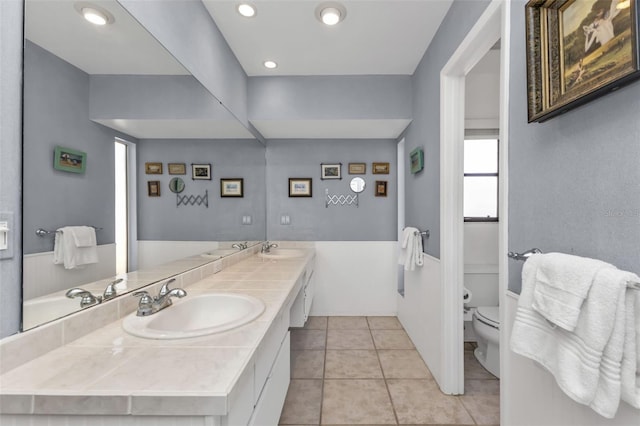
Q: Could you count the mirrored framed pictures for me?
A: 6